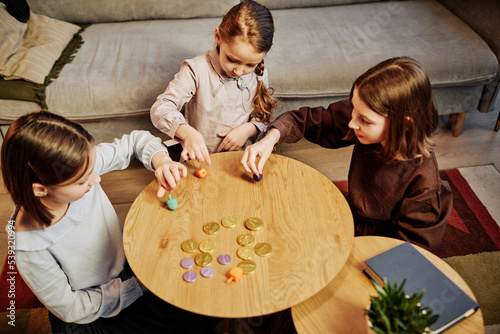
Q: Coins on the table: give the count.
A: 14